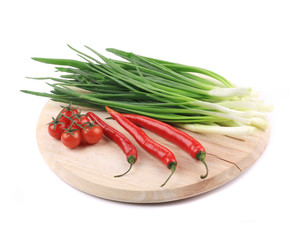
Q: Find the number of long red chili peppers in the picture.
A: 3